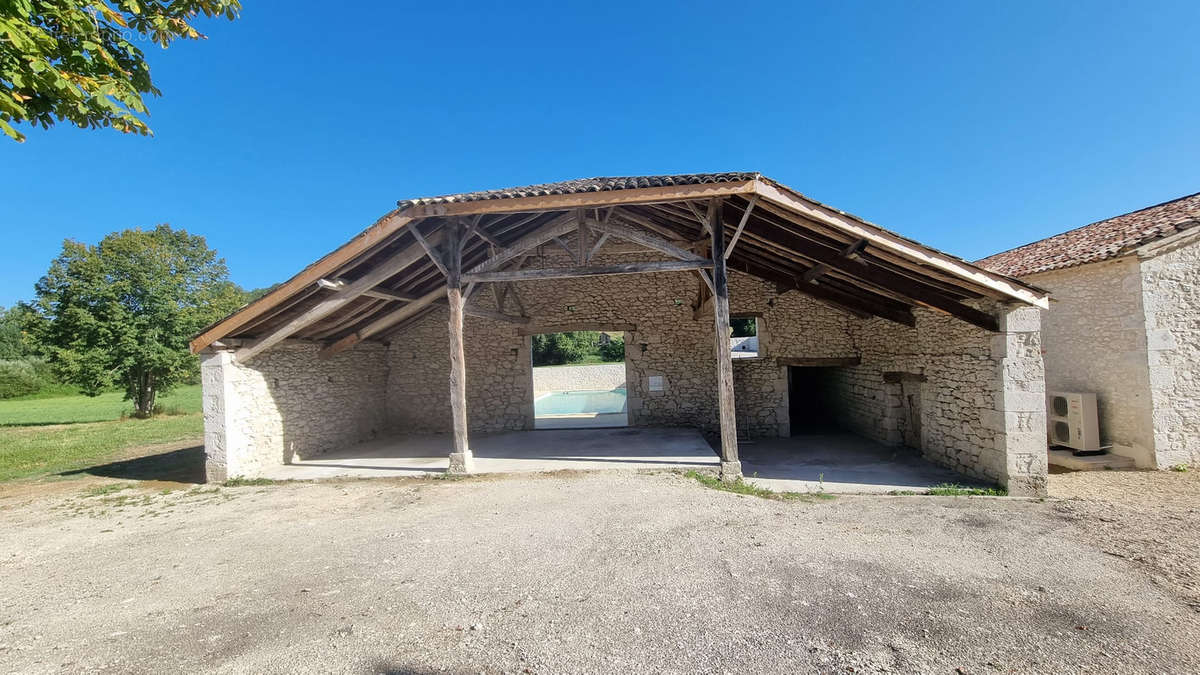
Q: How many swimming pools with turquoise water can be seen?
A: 1